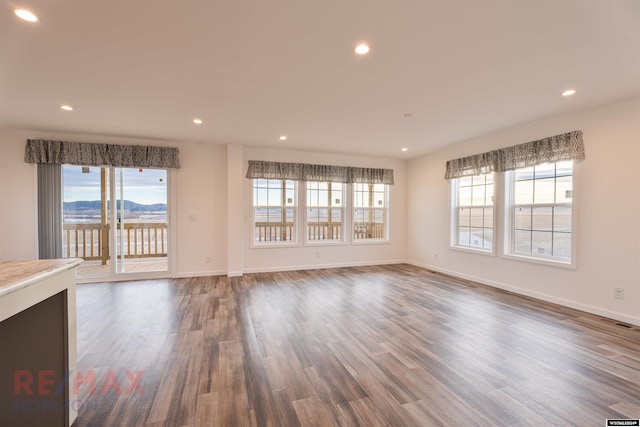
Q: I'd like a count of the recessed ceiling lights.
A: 7